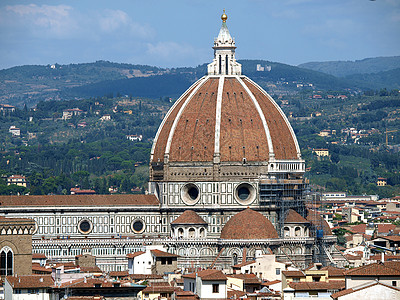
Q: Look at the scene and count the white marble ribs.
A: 5